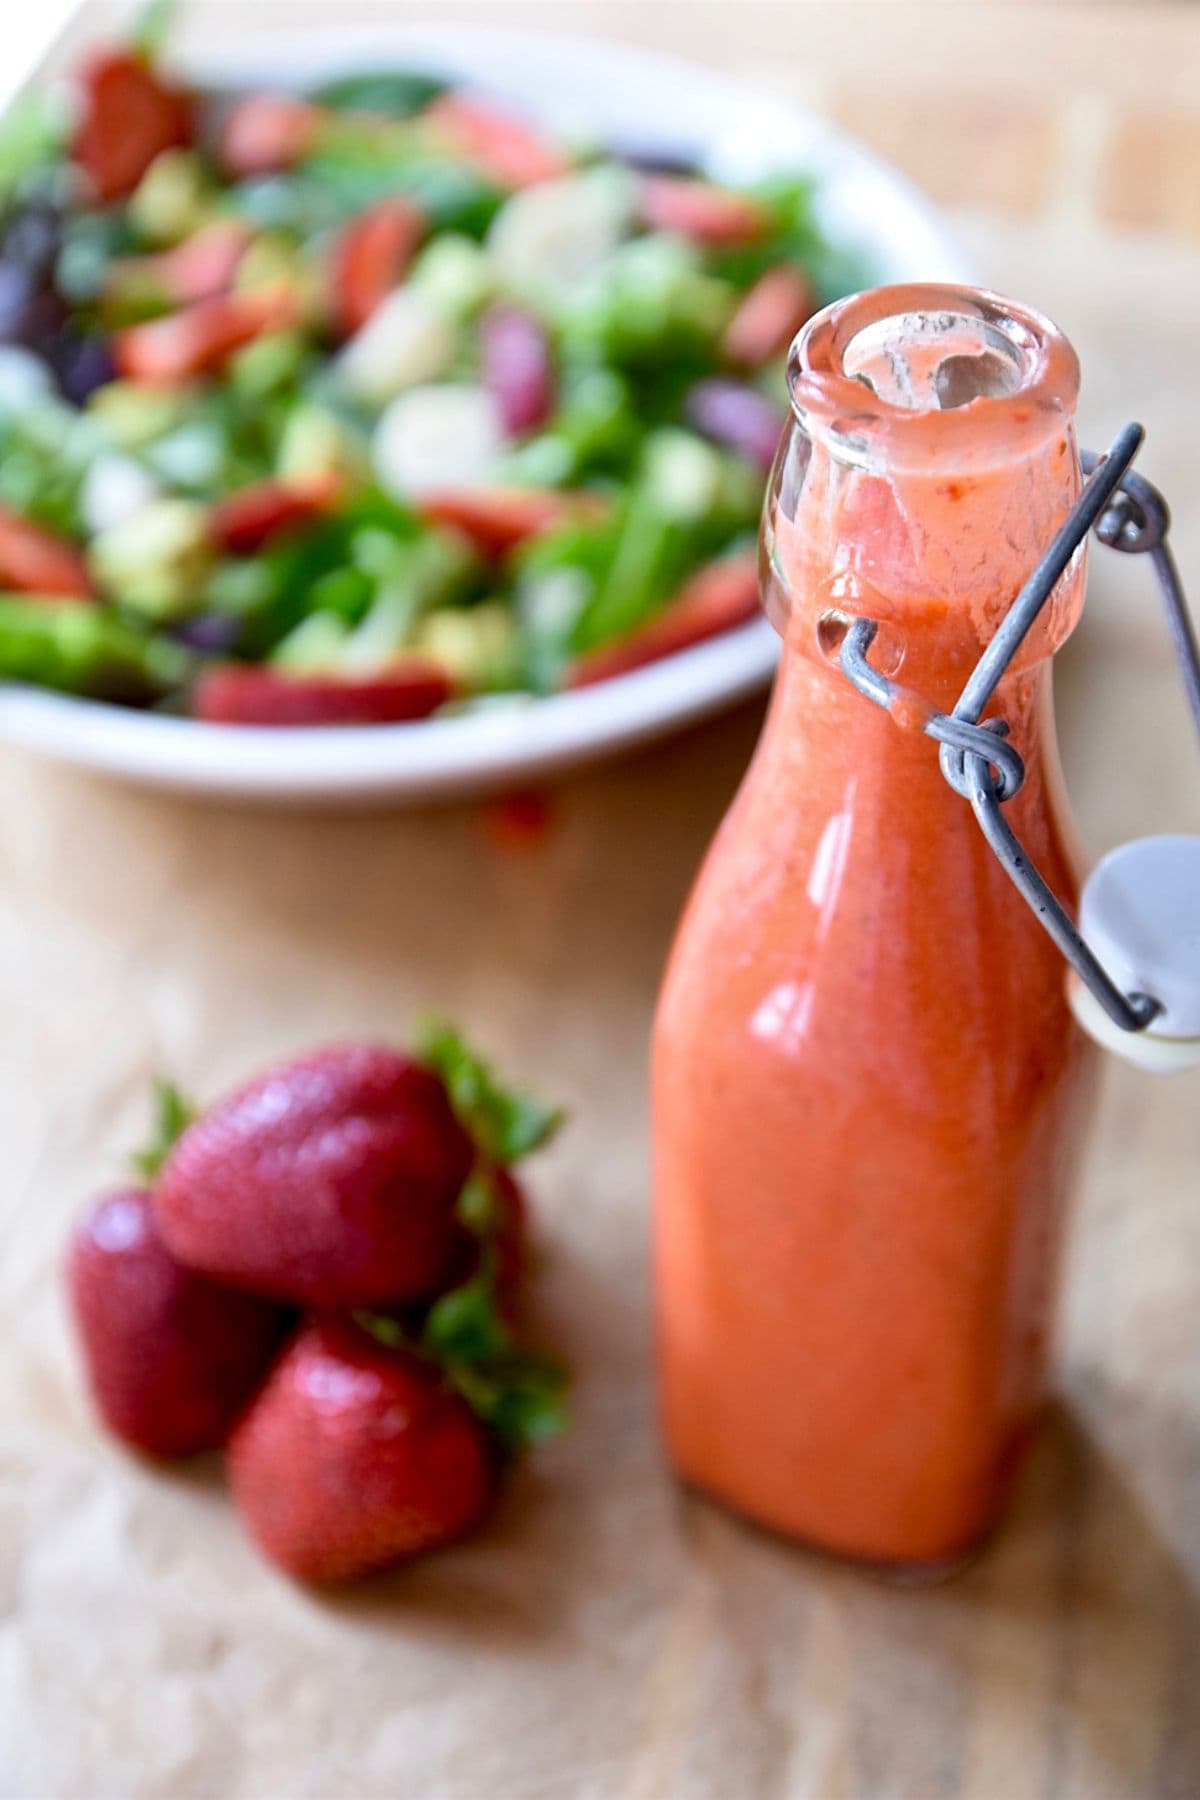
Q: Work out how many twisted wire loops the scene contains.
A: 2